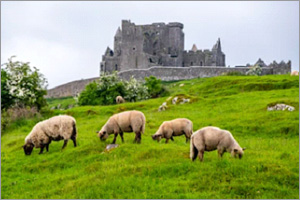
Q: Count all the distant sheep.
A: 1